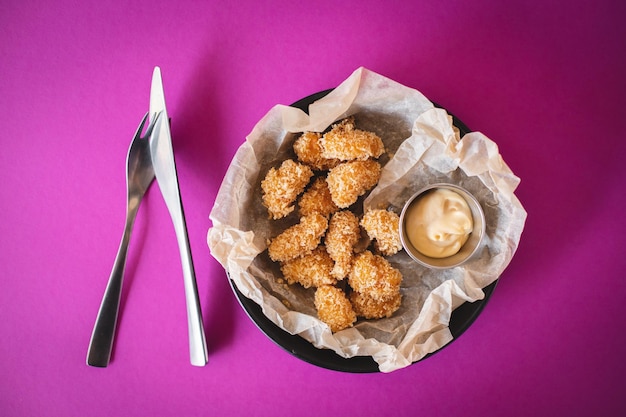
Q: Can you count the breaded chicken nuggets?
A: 12